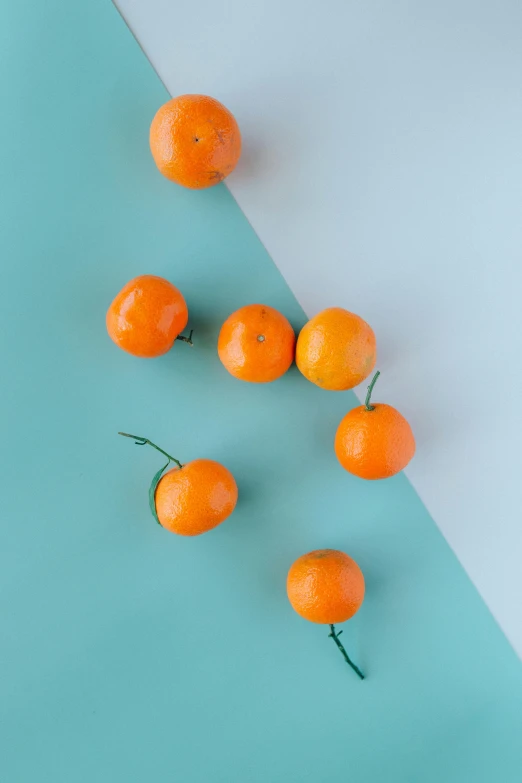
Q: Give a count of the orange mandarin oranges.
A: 7